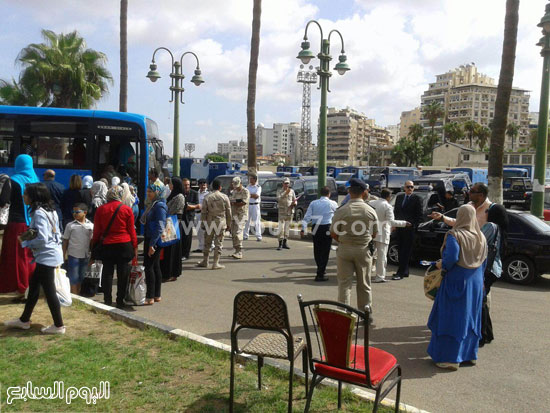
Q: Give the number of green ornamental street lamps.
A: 3